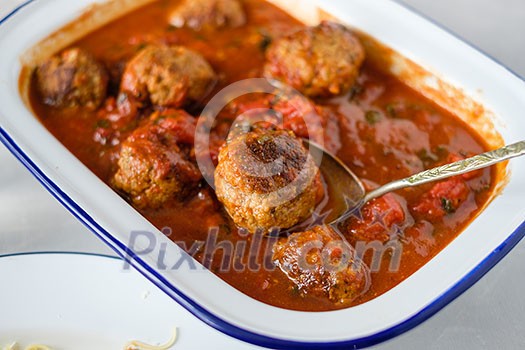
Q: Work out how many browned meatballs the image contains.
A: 7